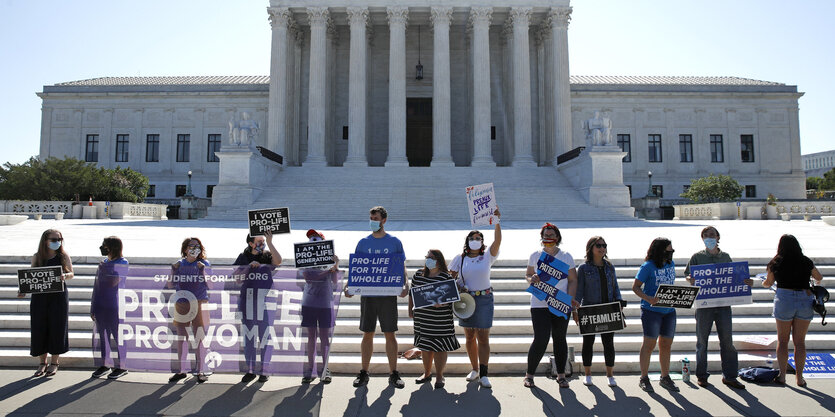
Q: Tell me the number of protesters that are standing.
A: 13